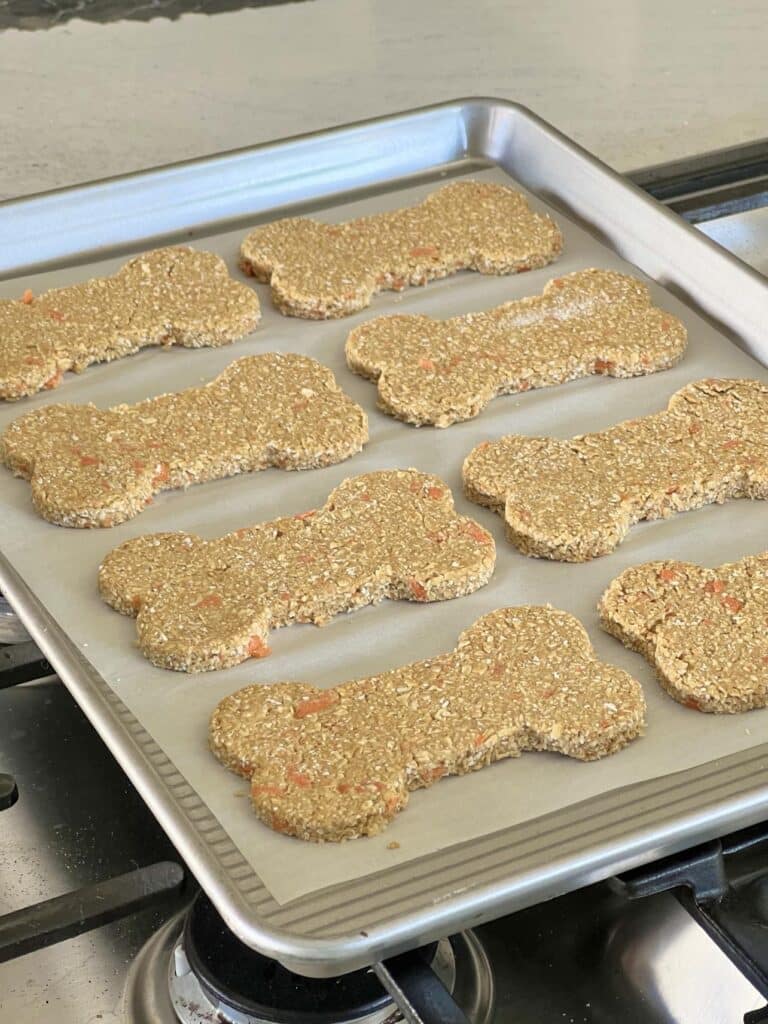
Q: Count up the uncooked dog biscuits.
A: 8